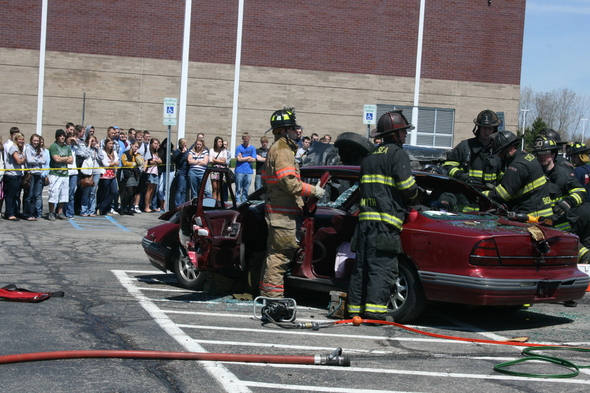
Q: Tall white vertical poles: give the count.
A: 4